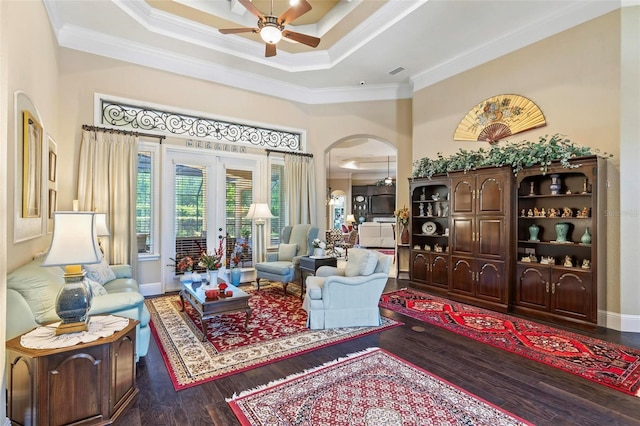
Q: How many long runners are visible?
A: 1